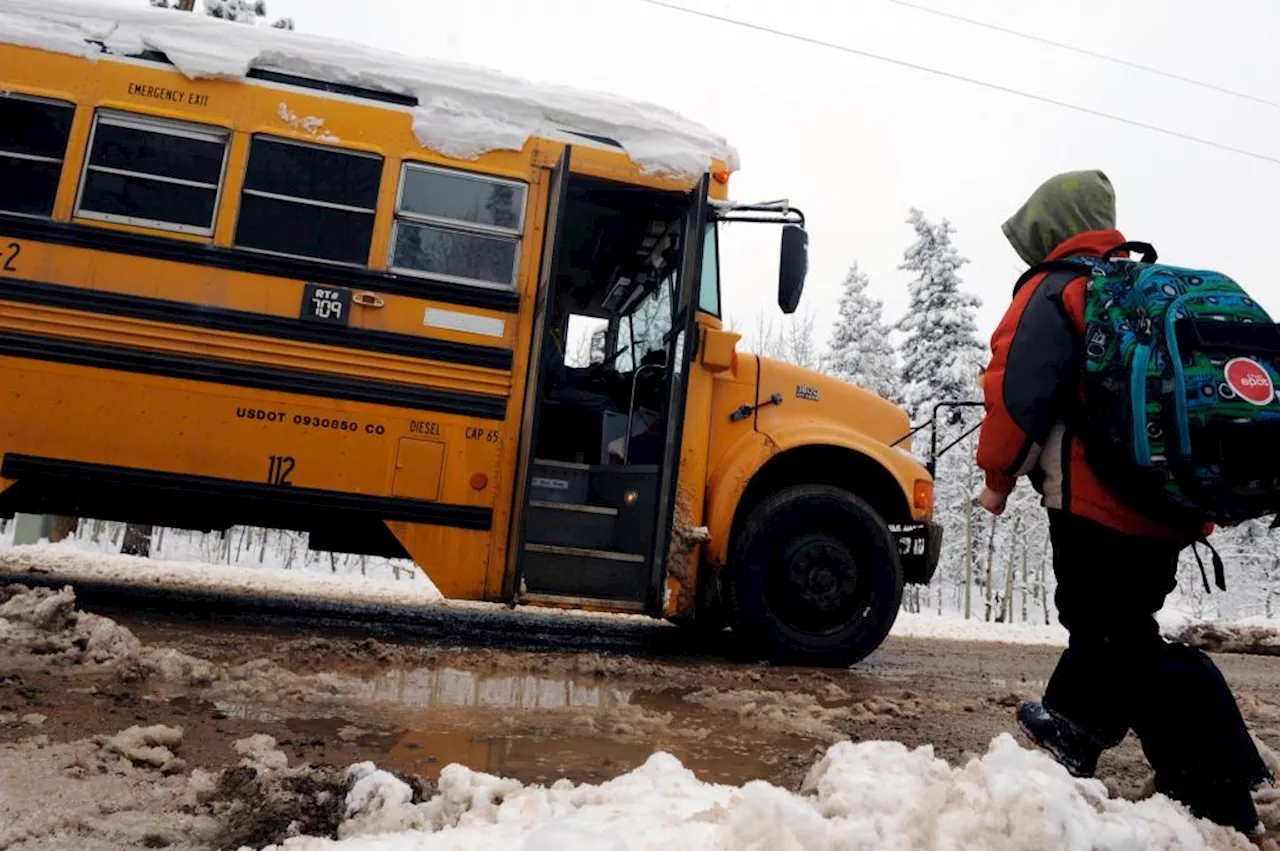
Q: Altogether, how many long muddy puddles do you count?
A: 1